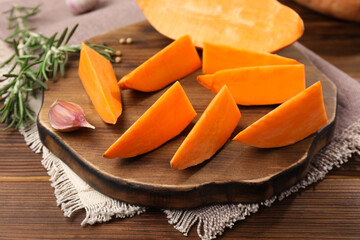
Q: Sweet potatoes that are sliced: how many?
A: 7